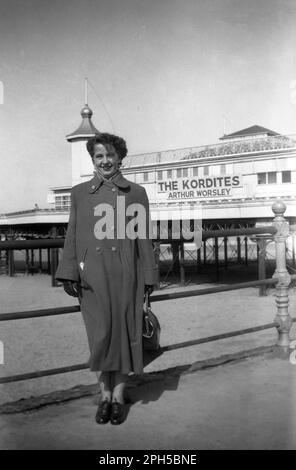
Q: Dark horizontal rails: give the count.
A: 3